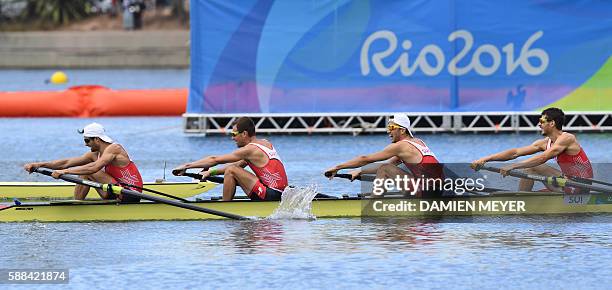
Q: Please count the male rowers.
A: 4